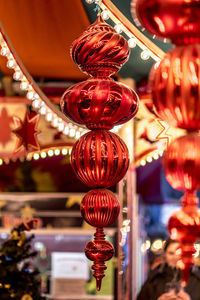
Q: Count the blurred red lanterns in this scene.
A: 4